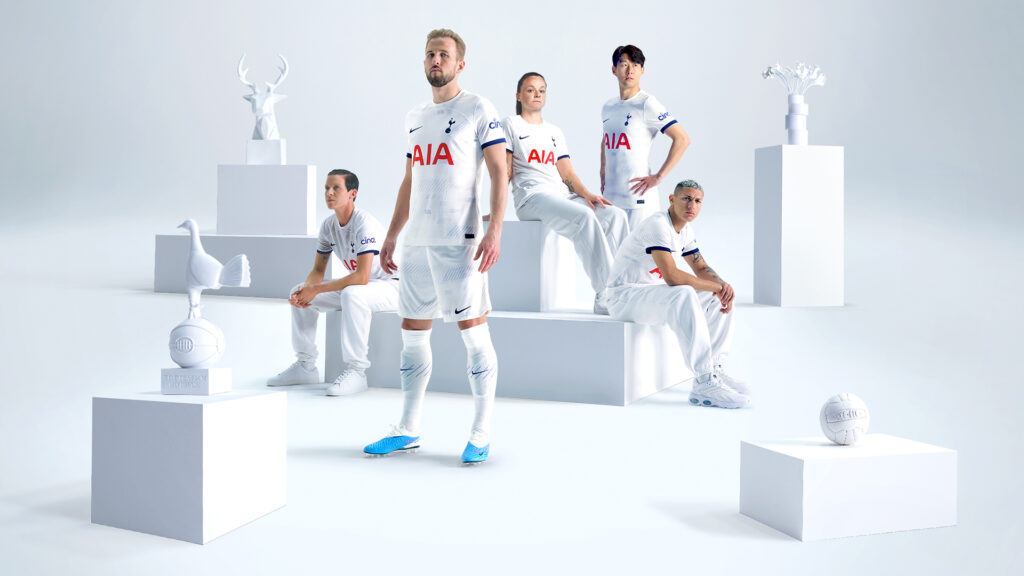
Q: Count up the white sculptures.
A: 4